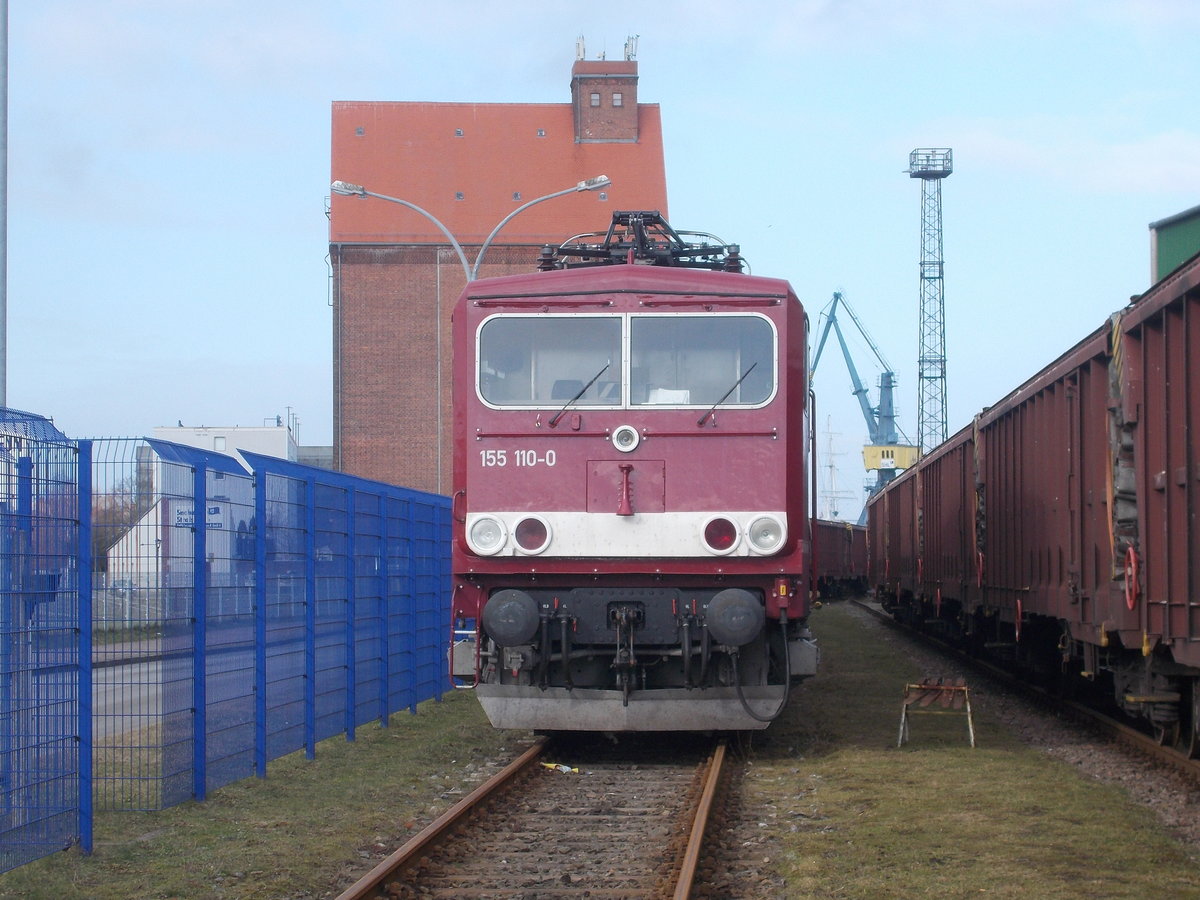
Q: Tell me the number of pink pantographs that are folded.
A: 0